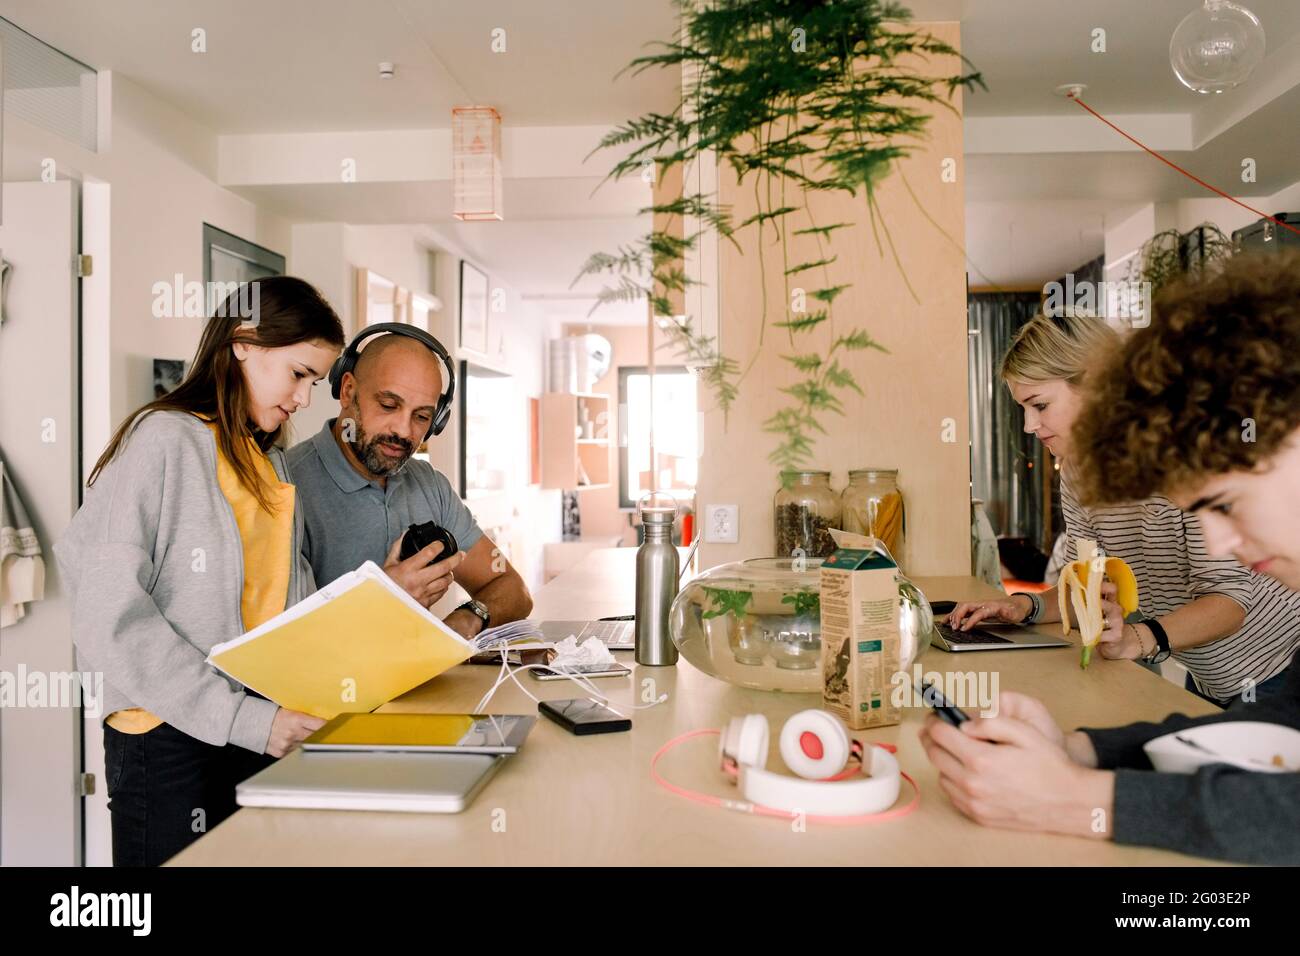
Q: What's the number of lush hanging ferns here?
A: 1